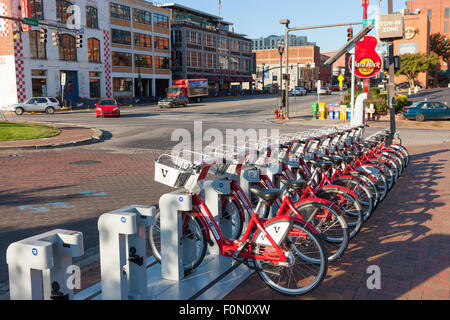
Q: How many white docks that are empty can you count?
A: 2